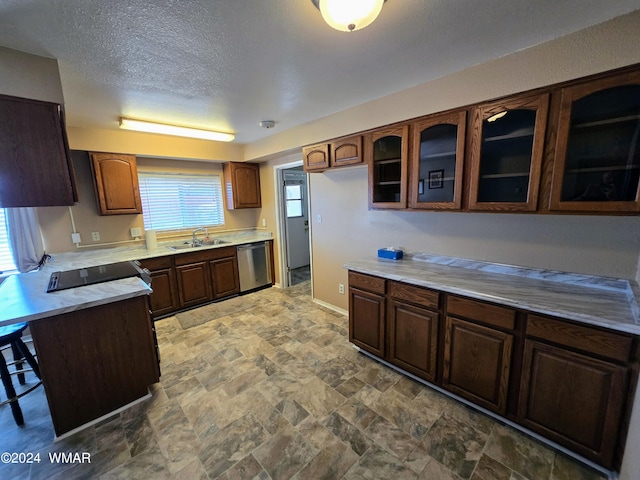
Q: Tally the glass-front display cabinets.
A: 4